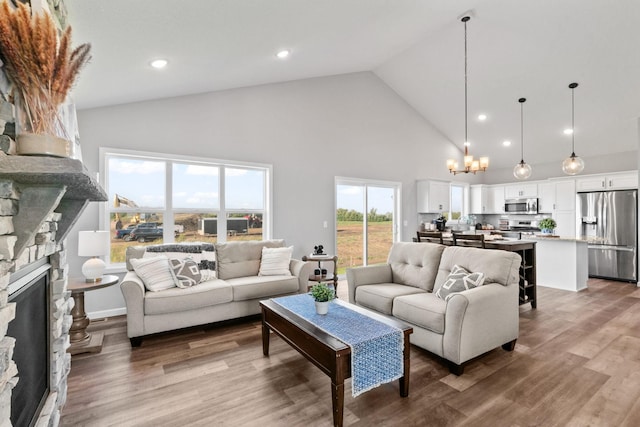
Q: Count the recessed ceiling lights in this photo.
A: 6